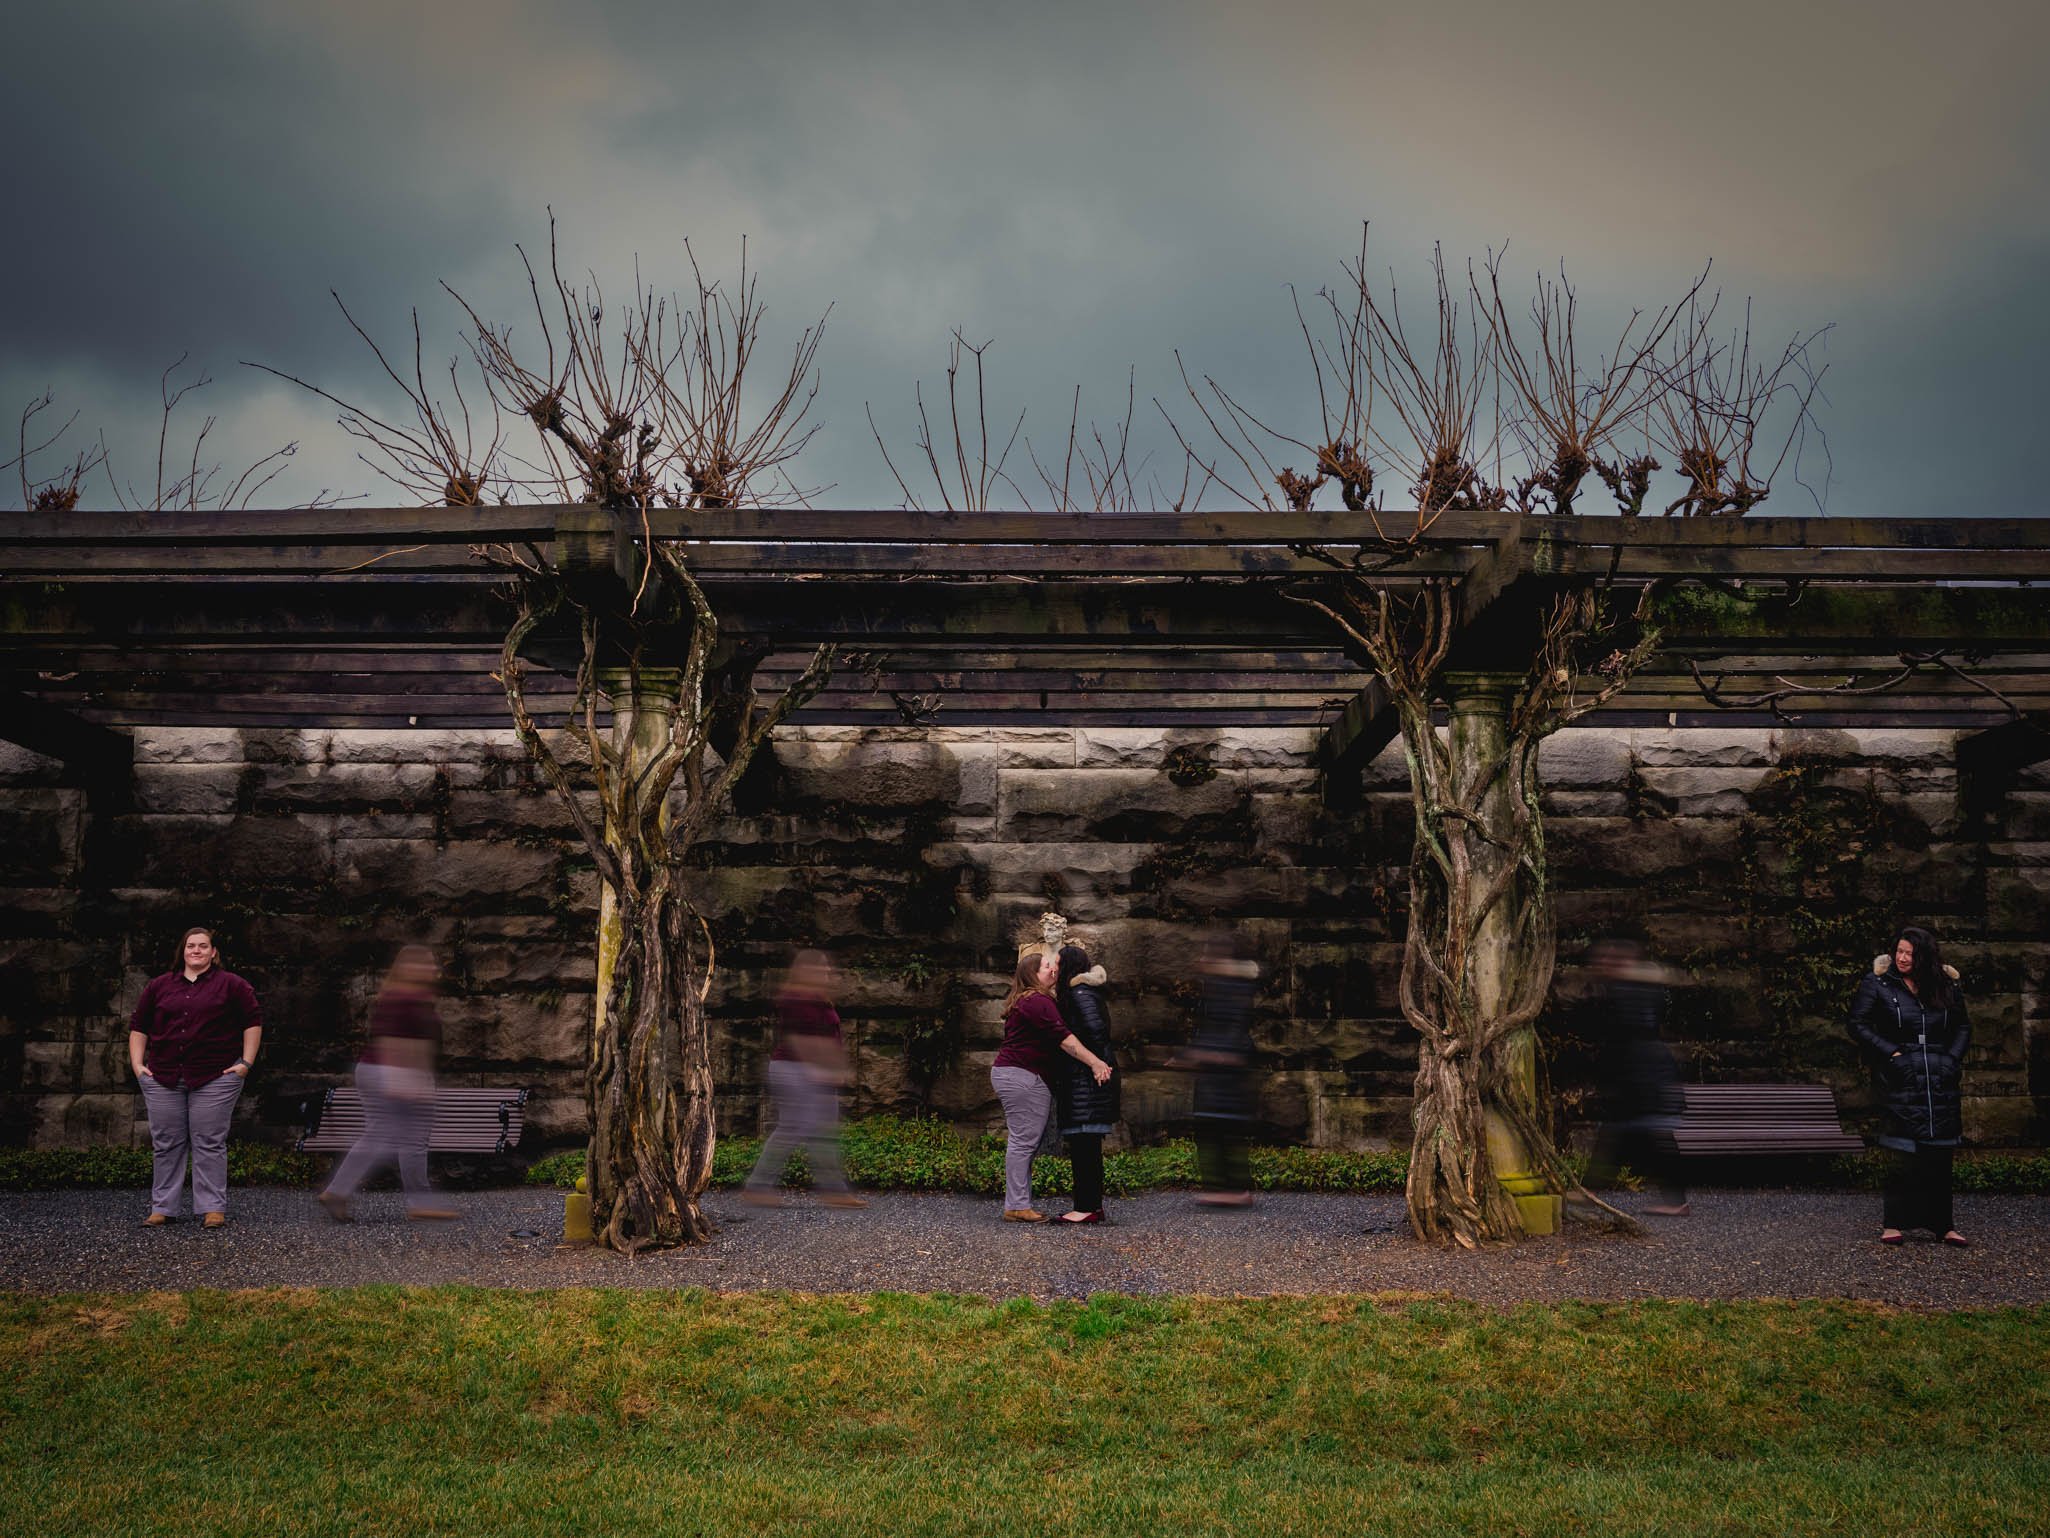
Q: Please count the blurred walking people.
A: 4